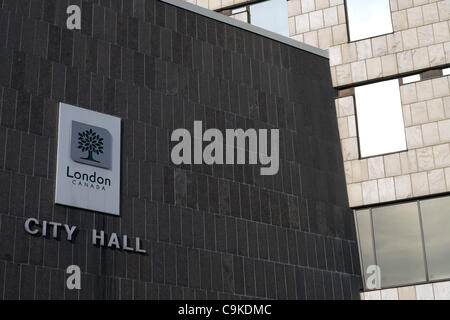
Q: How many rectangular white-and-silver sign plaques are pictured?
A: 1